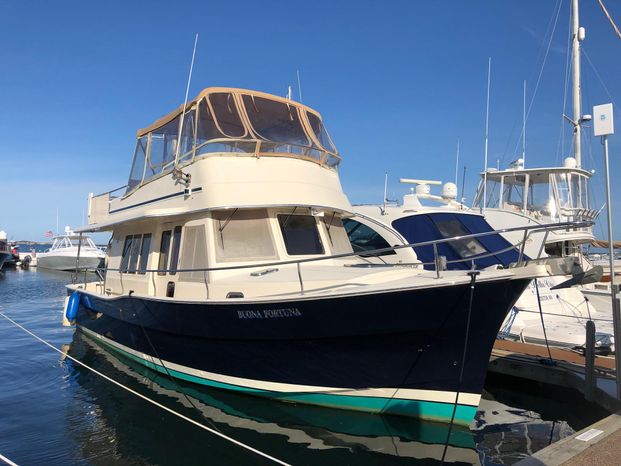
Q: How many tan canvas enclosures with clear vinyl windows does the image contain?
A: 1